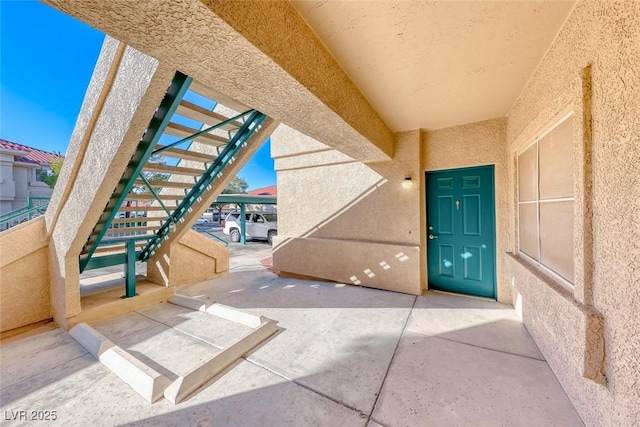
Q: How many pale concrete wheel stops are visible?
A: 5